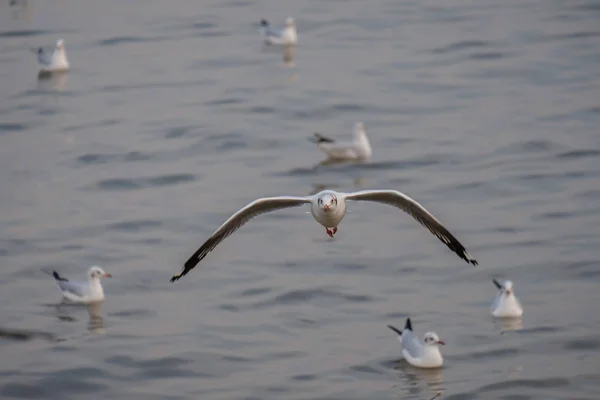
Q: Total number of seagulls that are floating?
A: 6